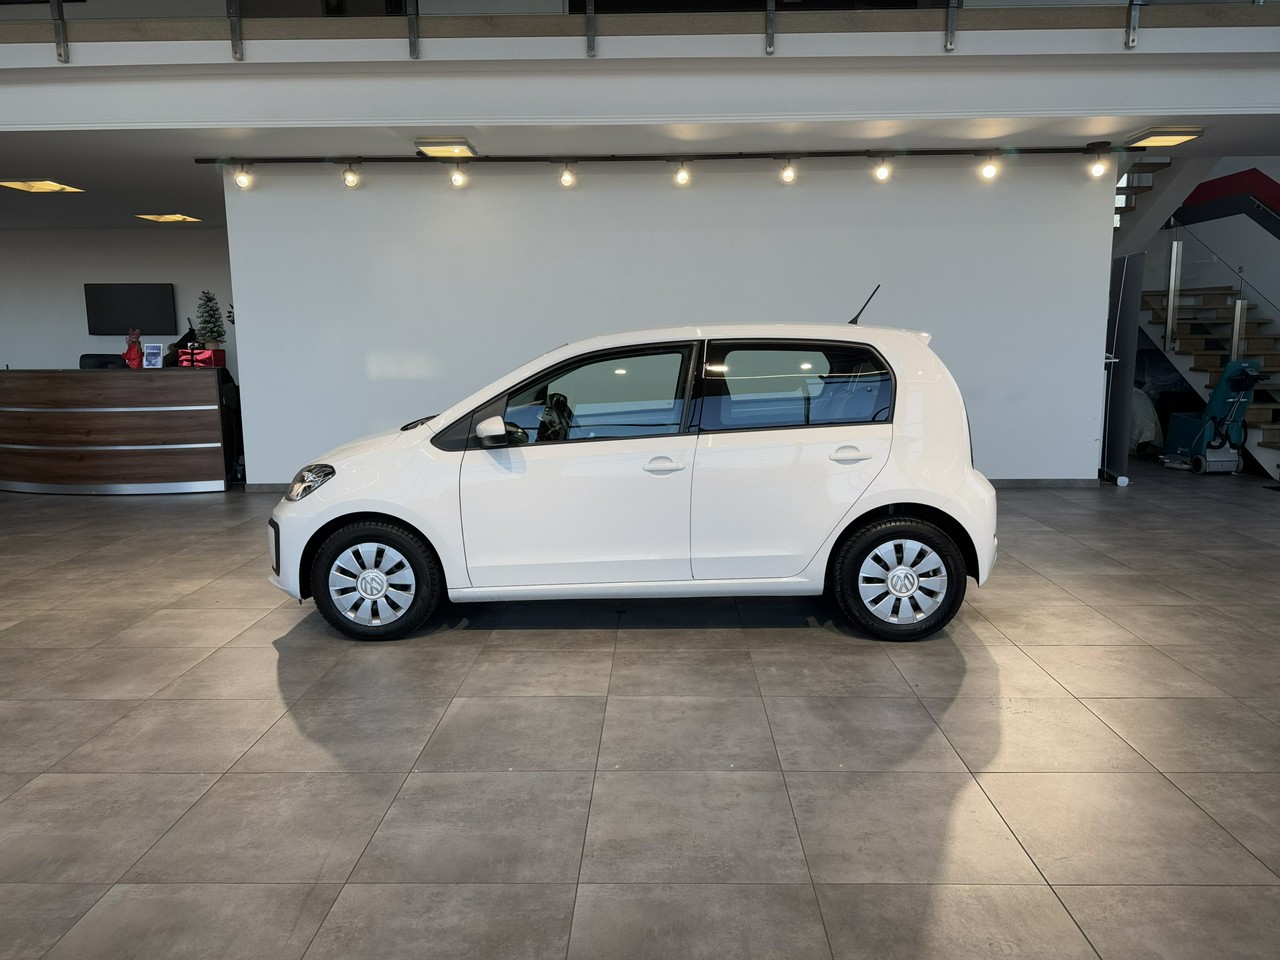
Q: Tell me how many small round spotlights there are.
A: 9